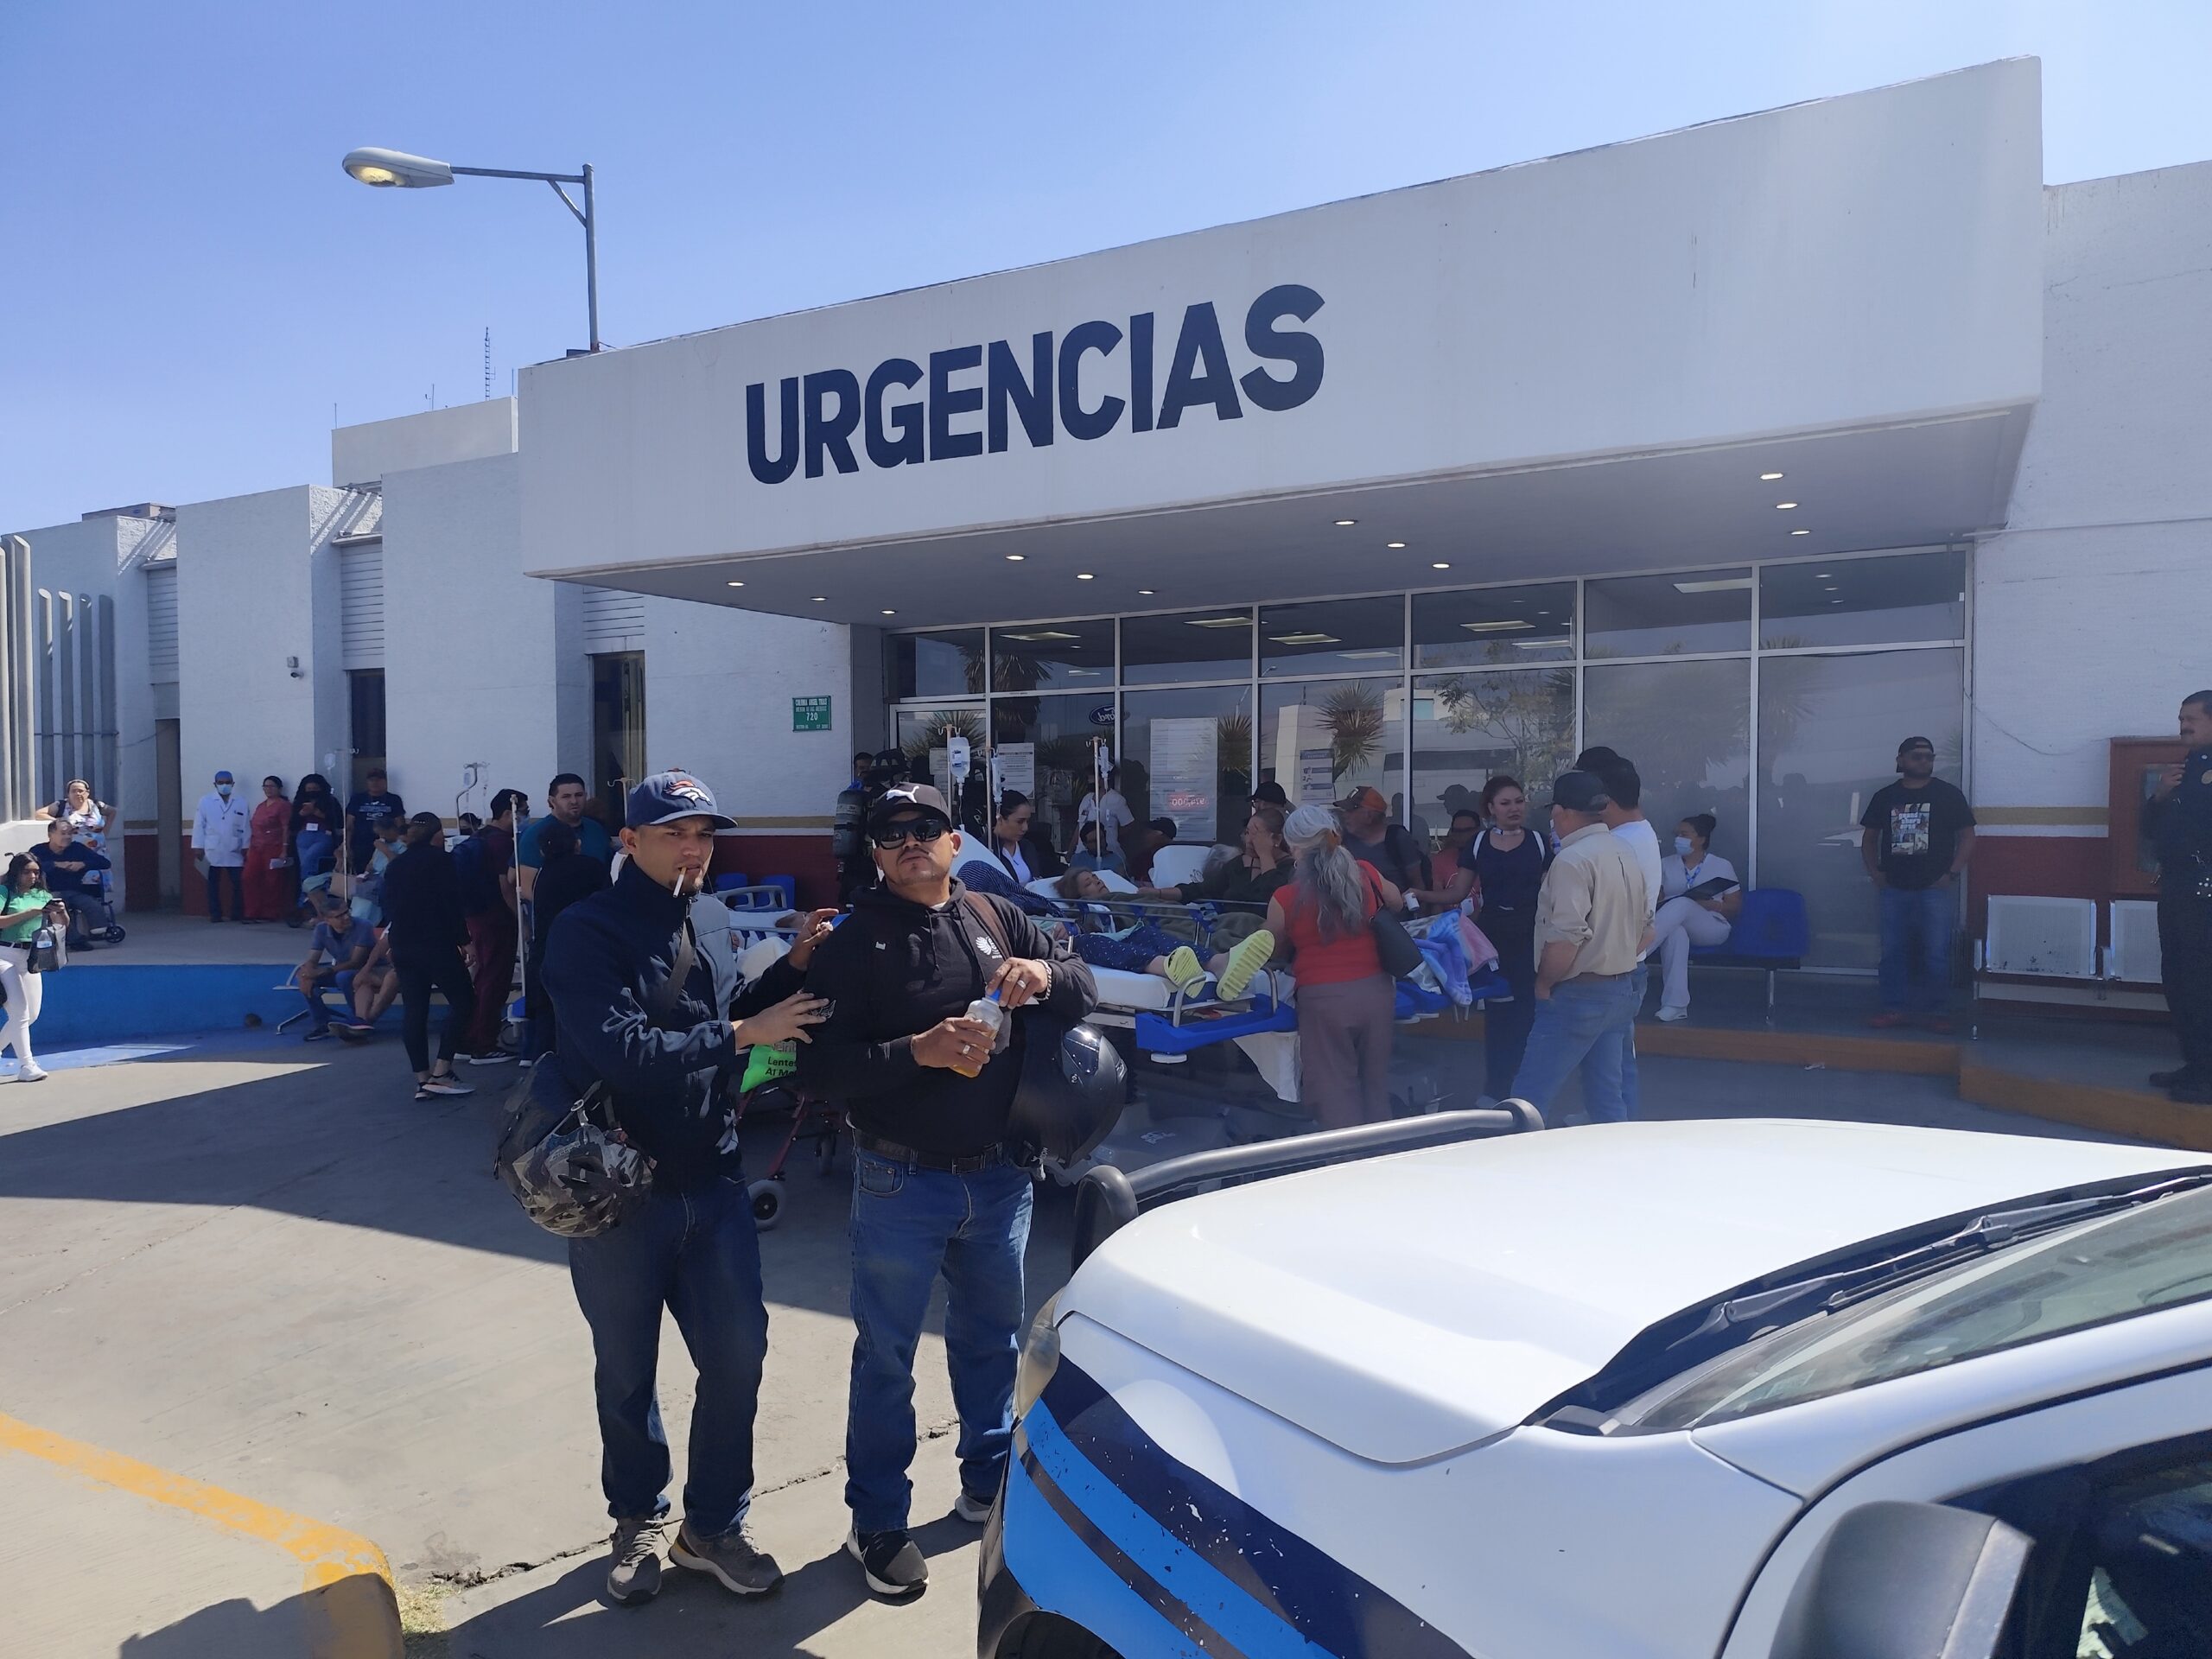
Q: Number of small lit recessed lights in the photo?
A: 12